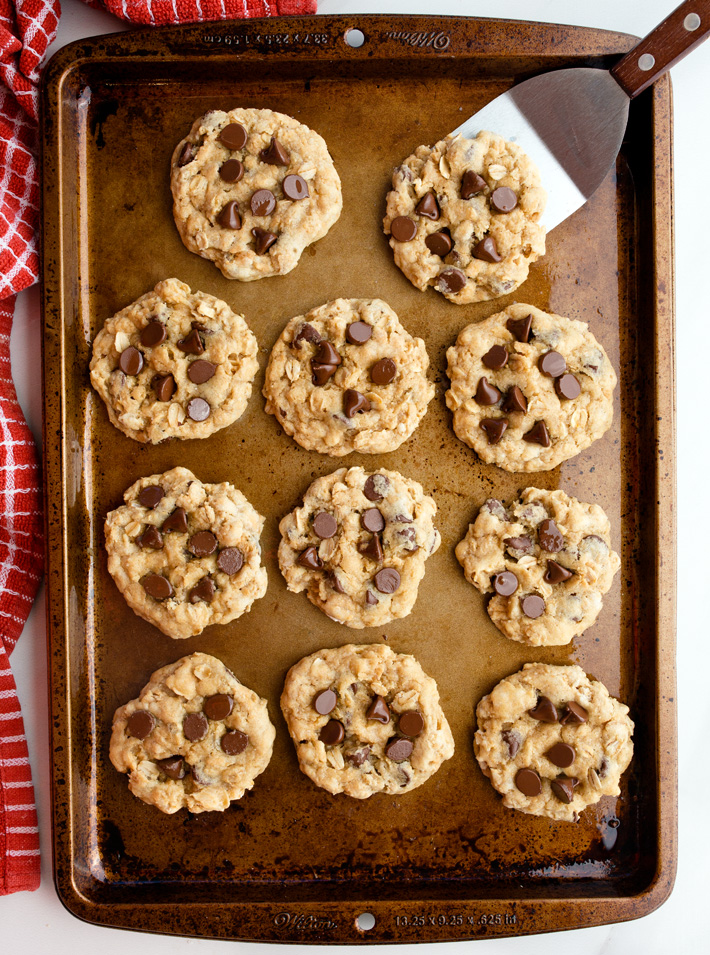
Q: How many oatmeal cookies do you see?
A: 11